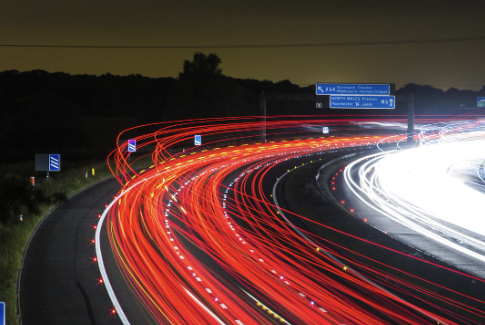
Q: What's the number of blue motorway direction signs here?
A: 2